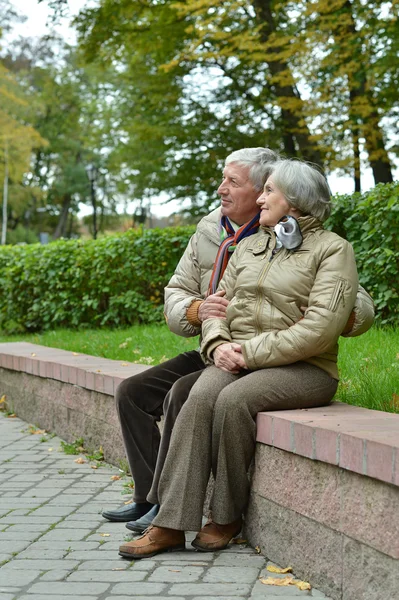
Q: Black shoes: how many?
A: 2